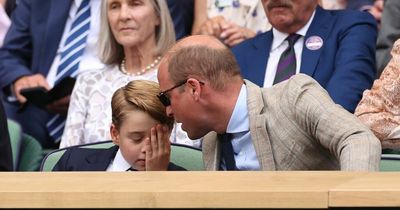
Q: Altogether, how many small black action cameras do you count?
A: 0